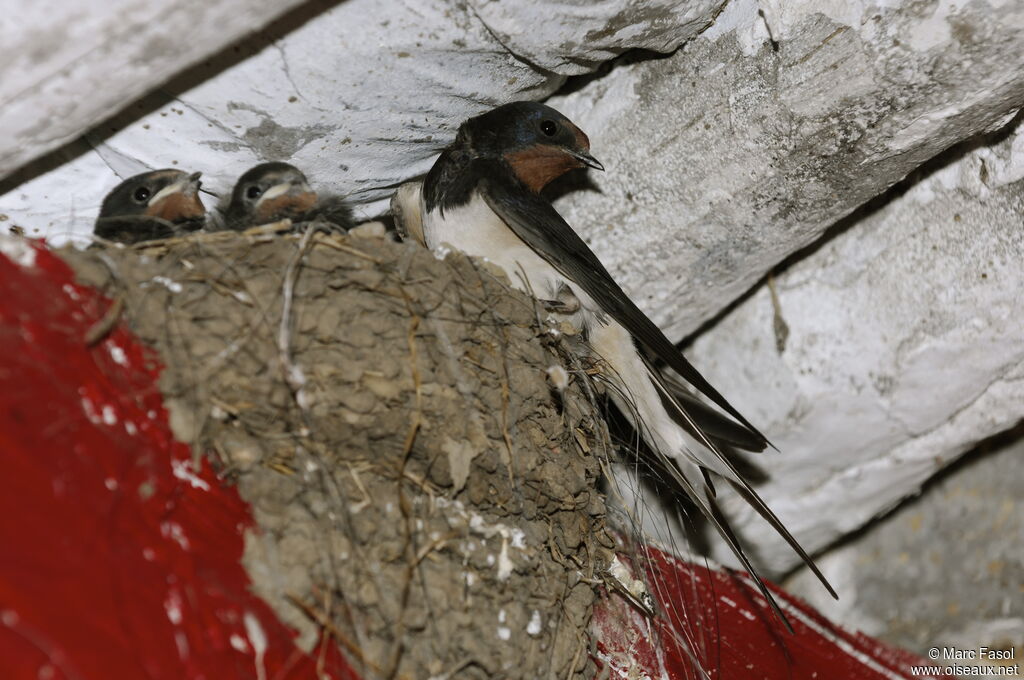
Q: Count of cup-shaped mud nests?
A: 1